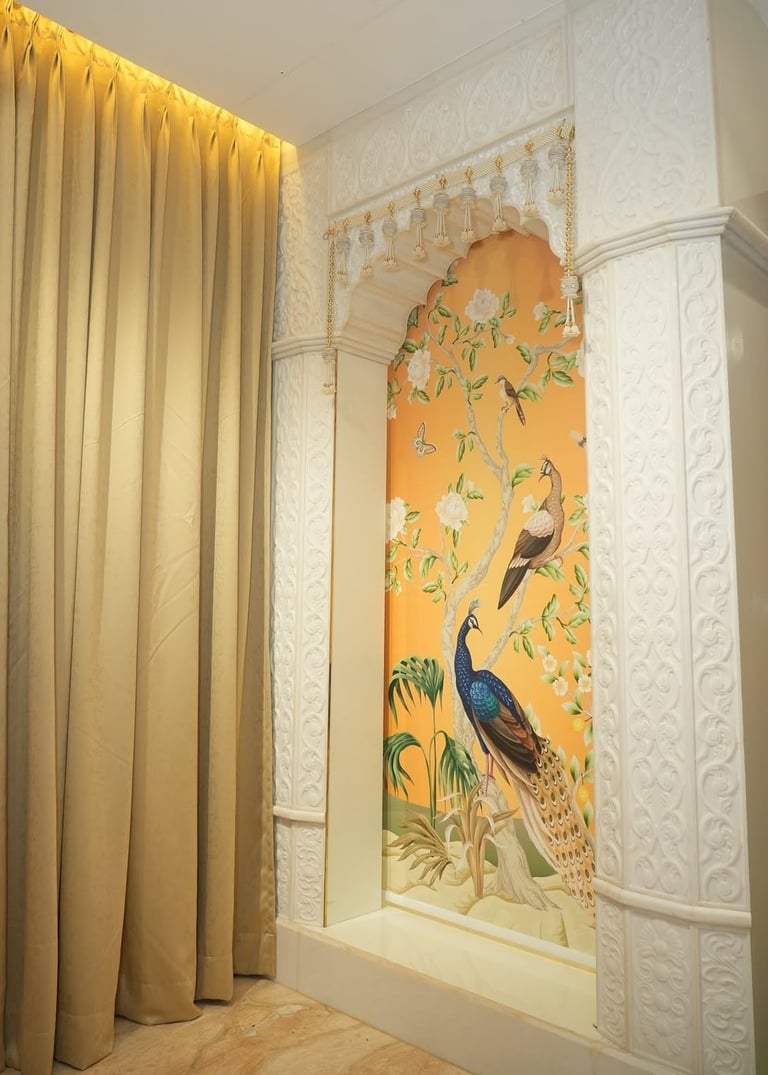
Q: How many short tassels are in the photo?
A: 9